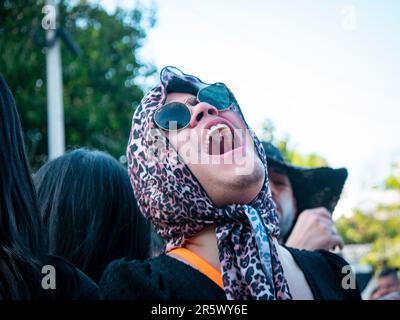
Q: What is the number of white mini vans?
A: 0